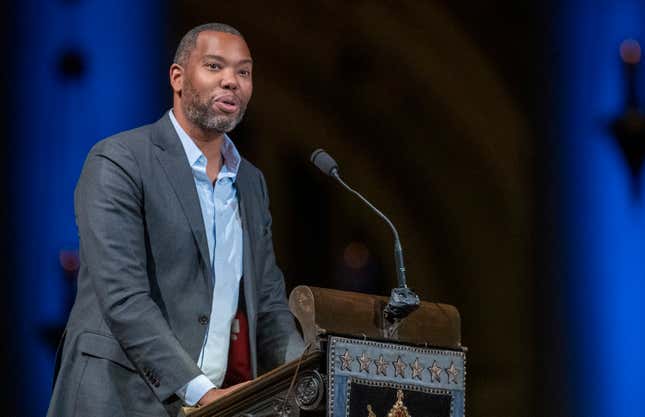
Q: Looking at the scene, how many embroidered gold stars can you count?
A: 7